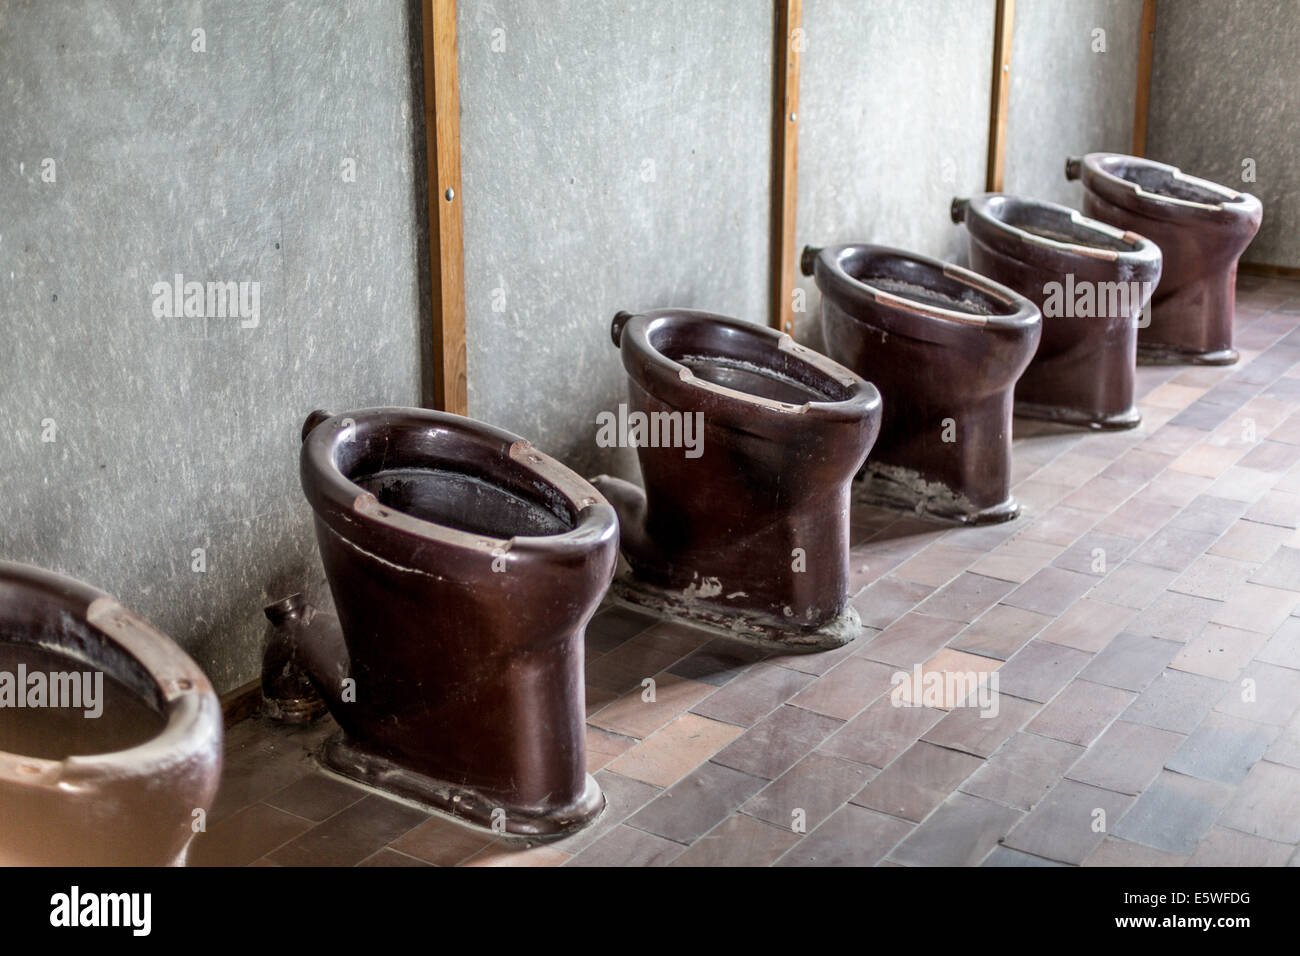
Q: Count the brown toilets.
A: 6